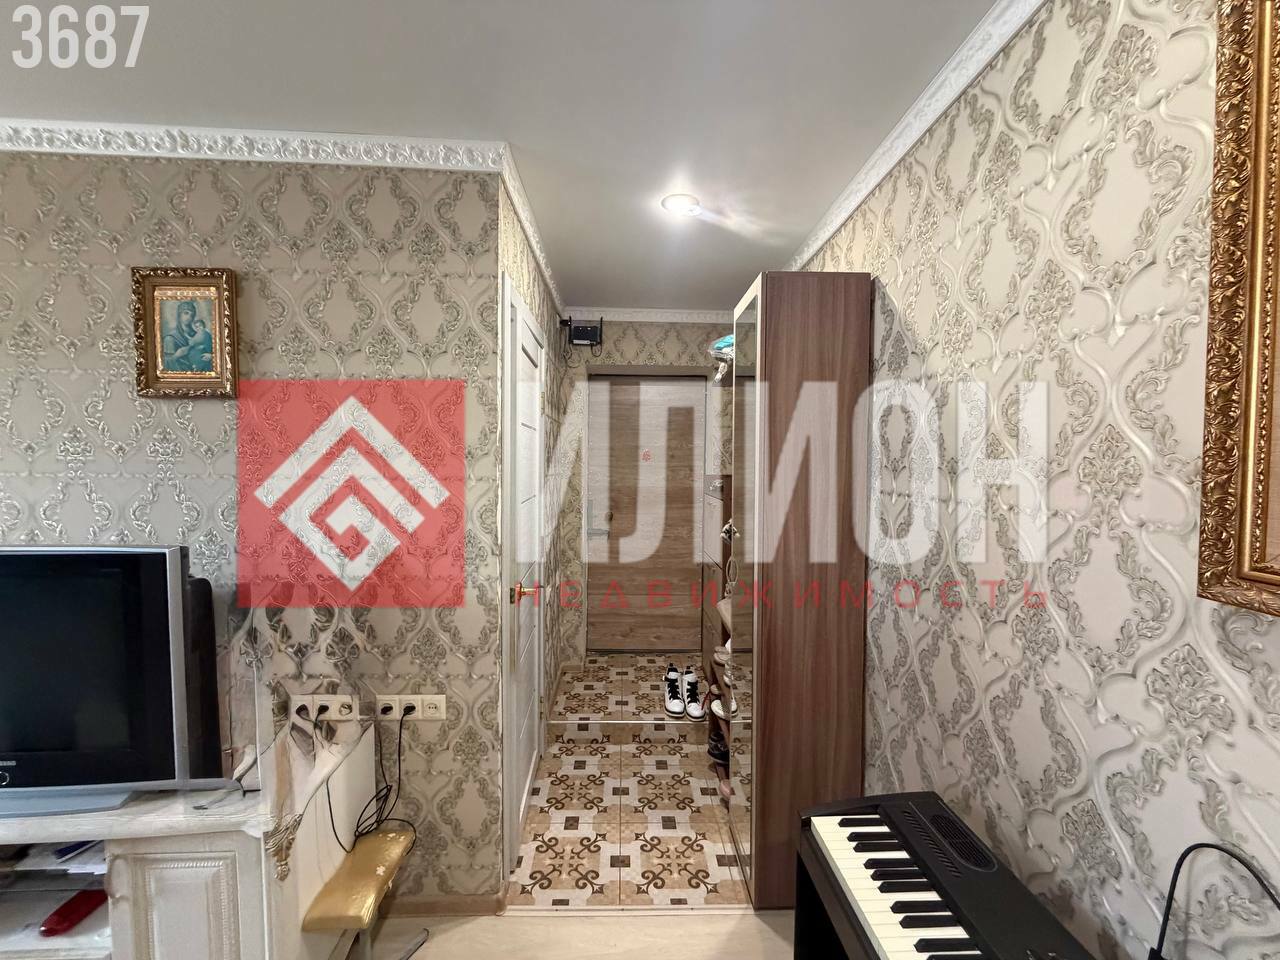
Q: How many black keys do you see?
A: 10